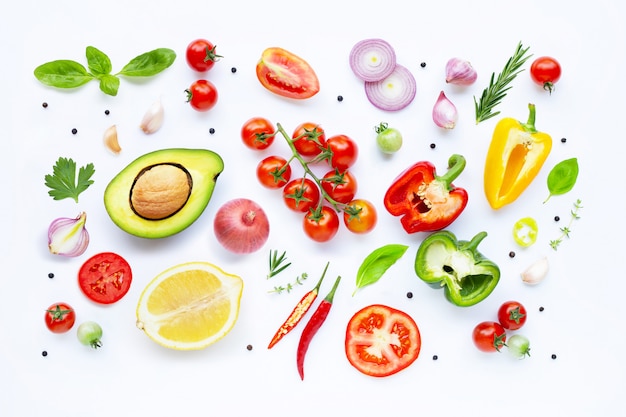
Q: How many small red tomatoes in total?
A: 14